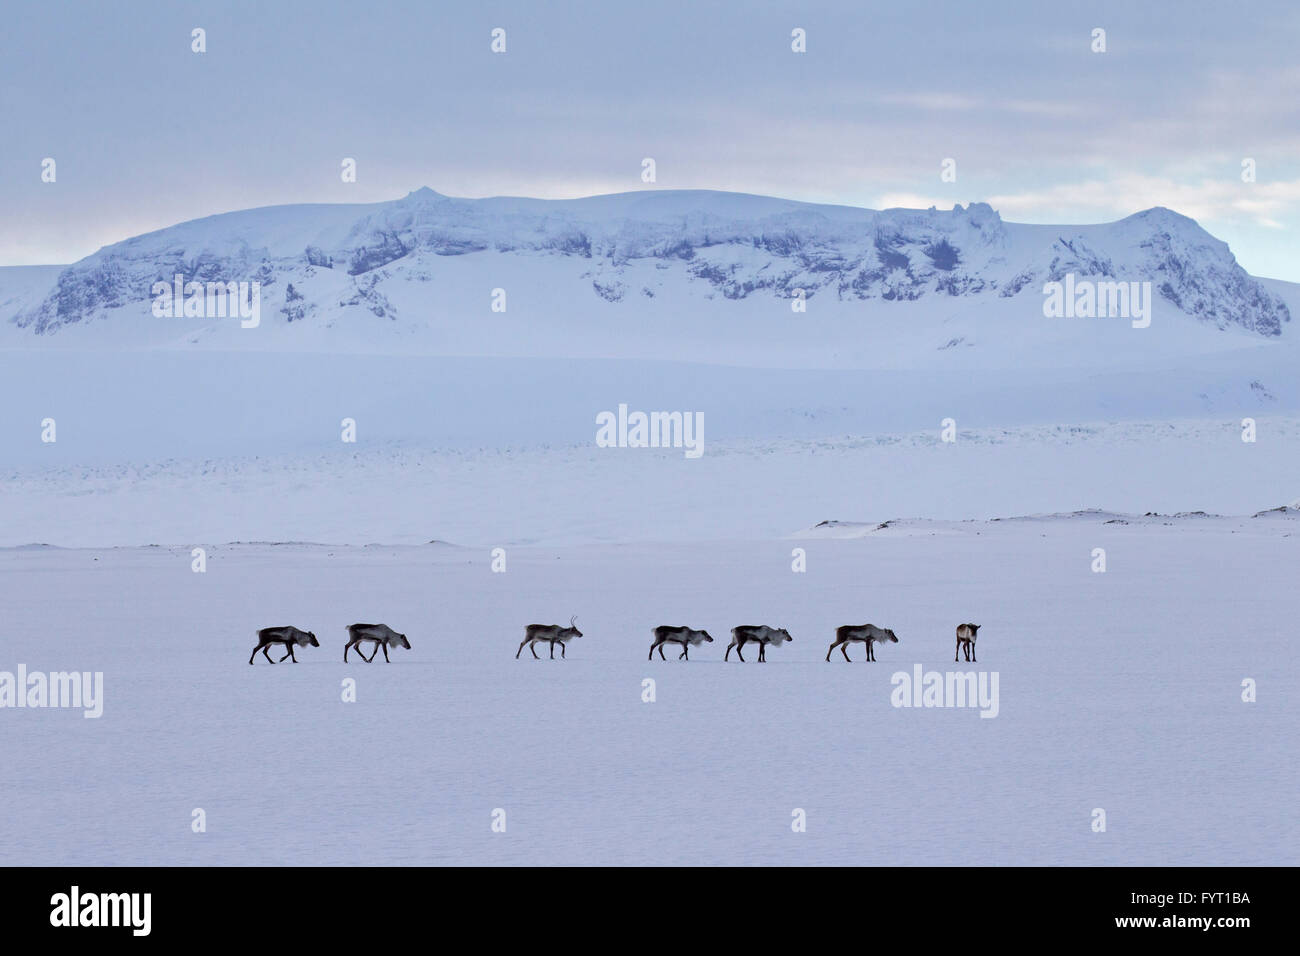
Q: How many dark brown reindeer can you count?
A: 7